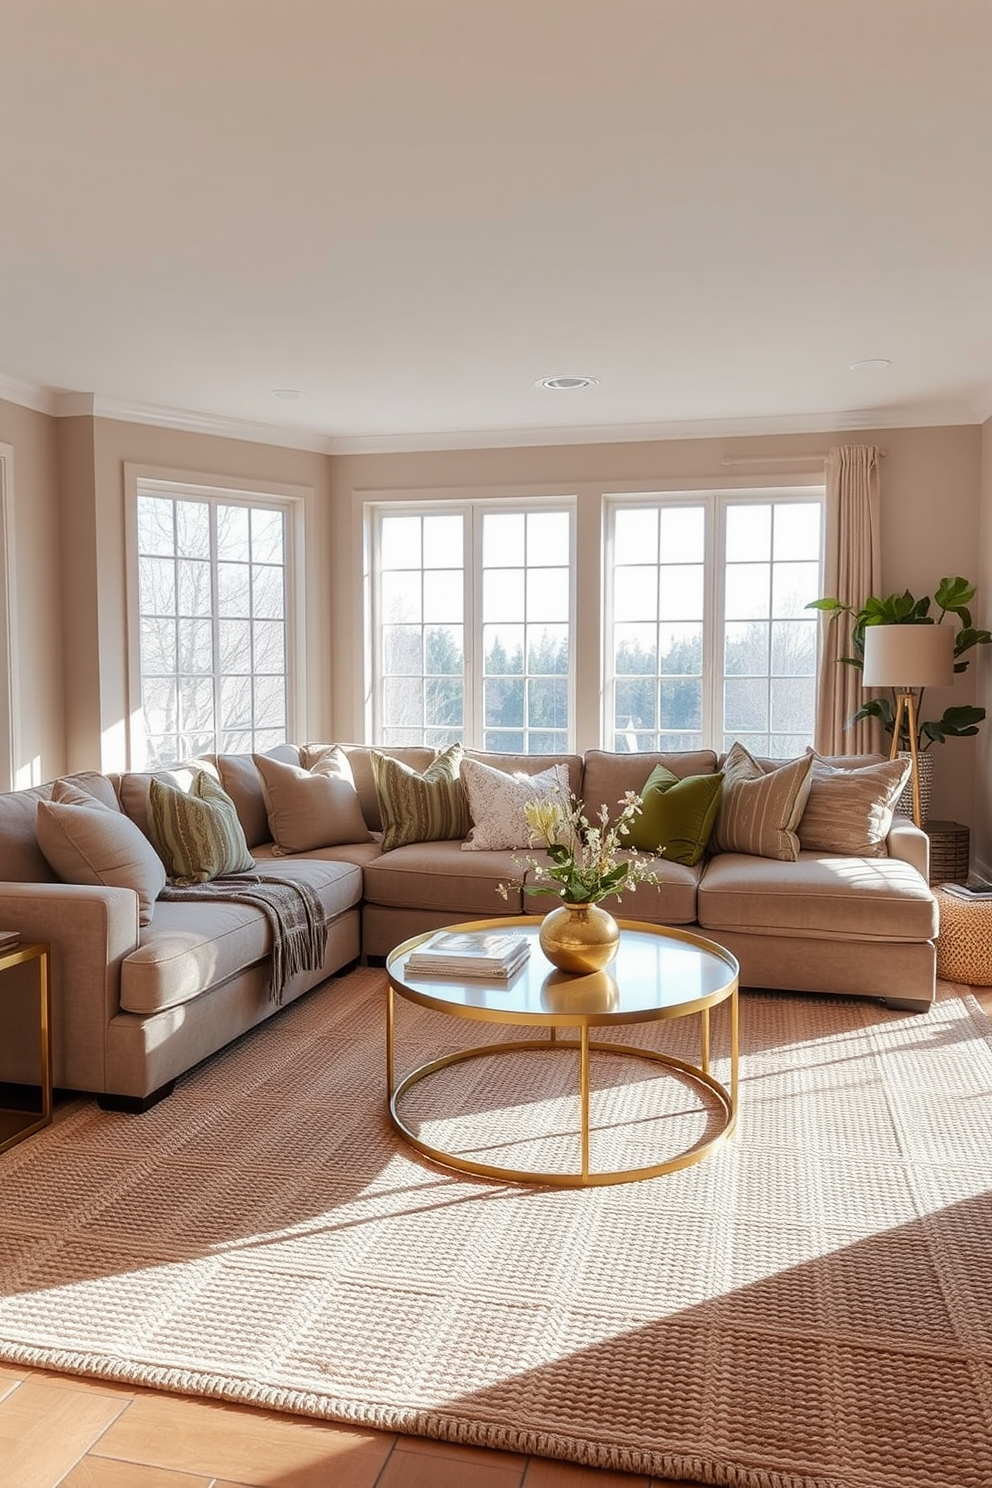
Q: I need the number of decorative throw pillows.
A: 8